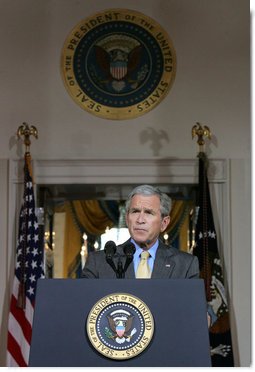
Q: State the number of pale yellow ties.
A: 1